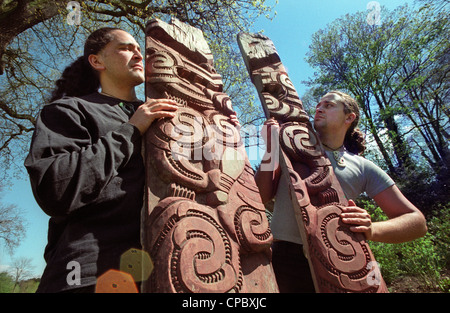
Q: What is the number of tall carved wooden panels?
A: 2